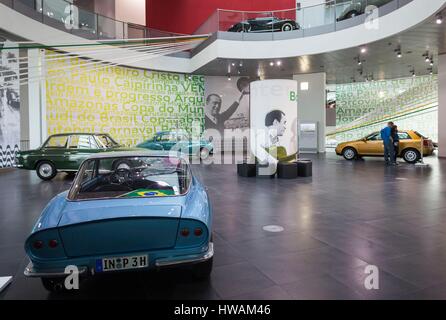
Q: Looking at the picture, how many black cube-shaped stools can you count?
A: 4